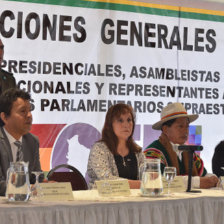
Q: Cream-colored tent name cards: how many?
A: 3